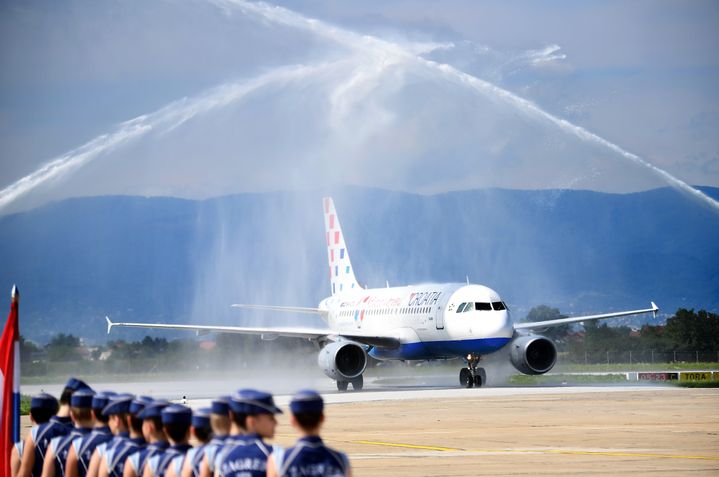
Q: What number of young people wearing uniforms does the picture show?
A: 13